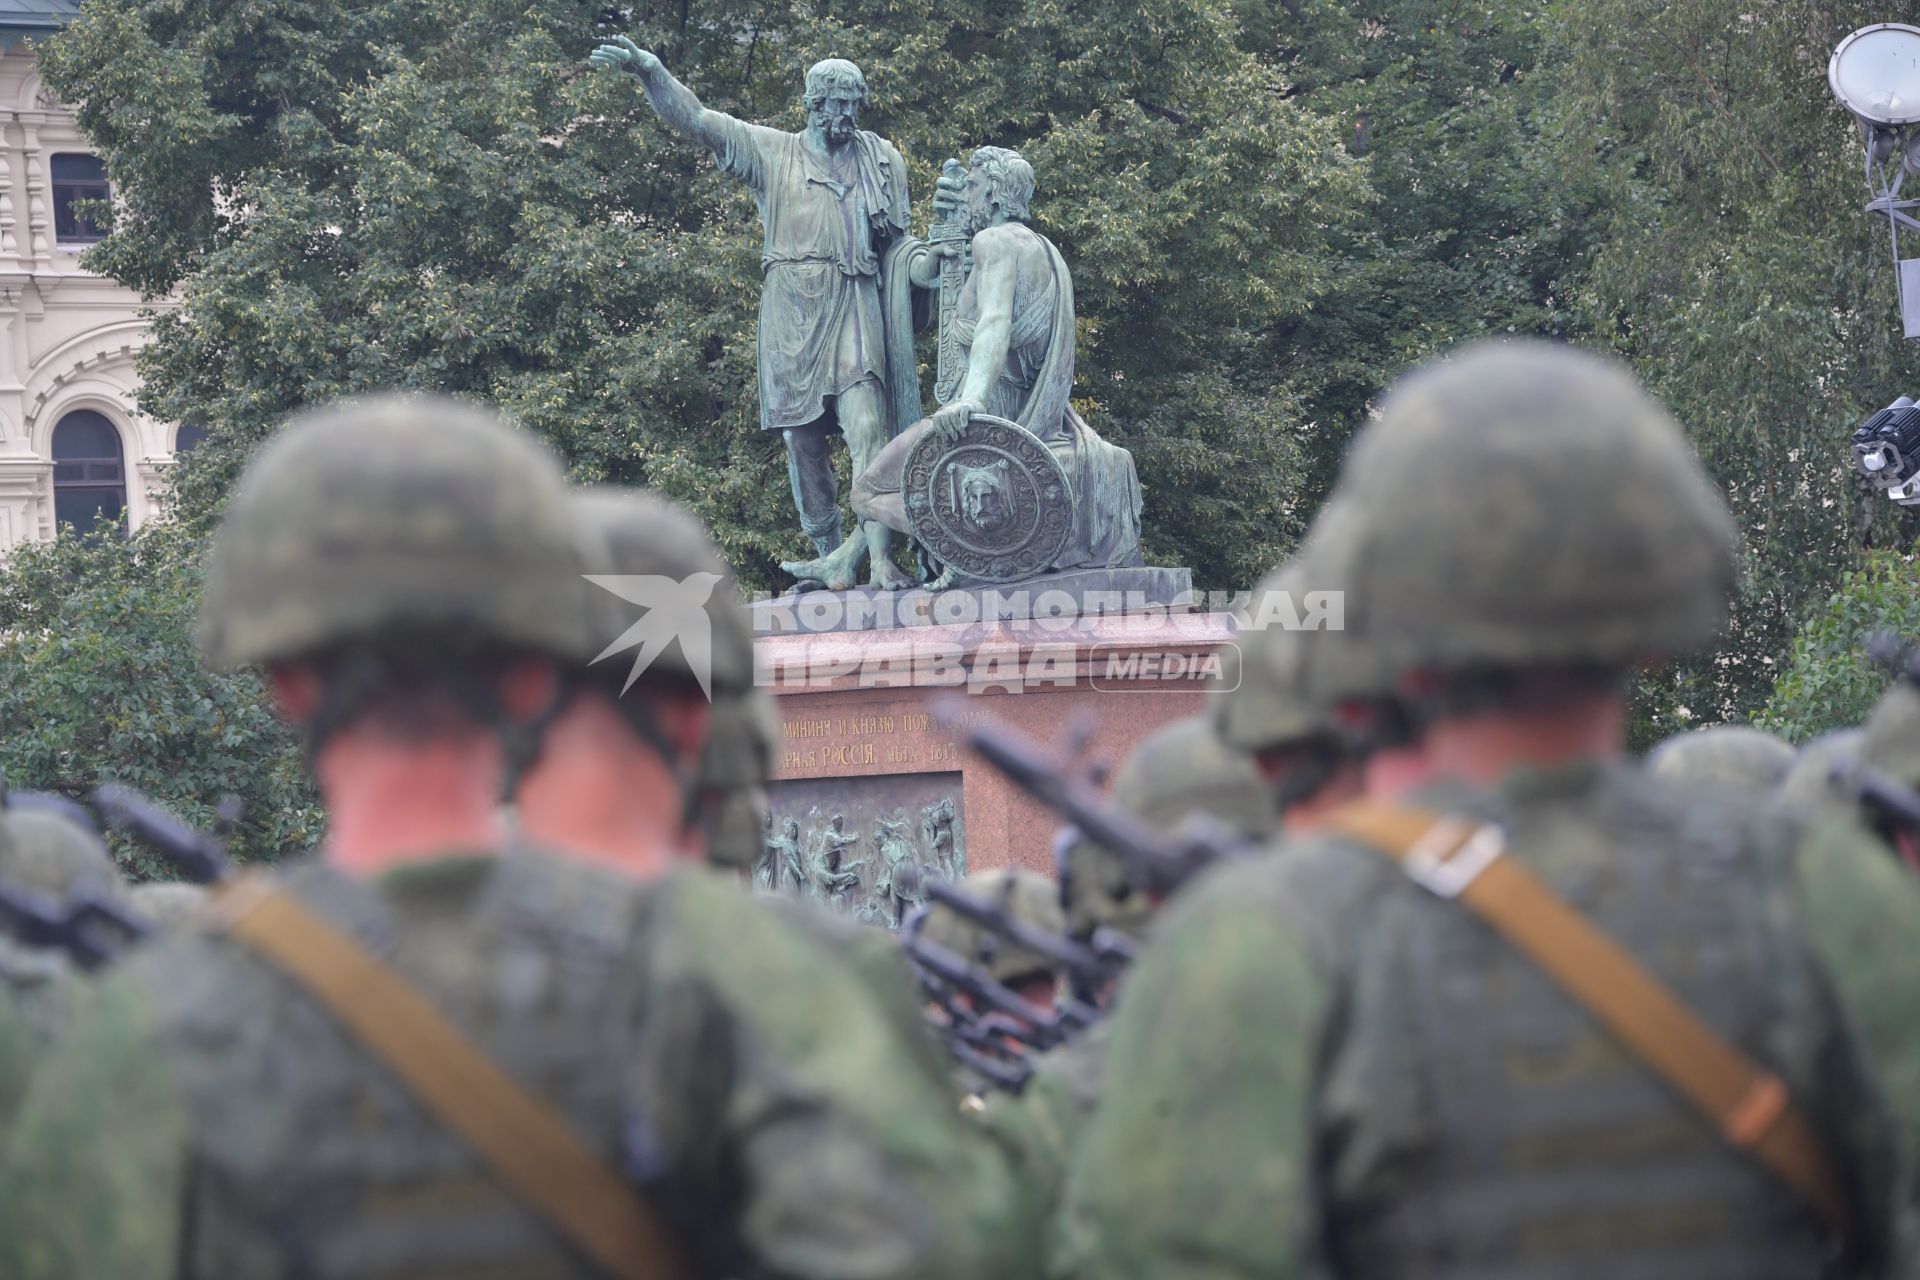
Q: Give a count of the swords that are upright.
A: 1